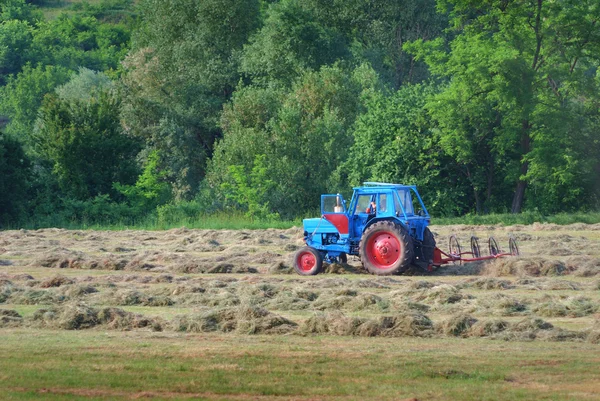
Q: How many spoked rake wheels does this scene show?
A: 4